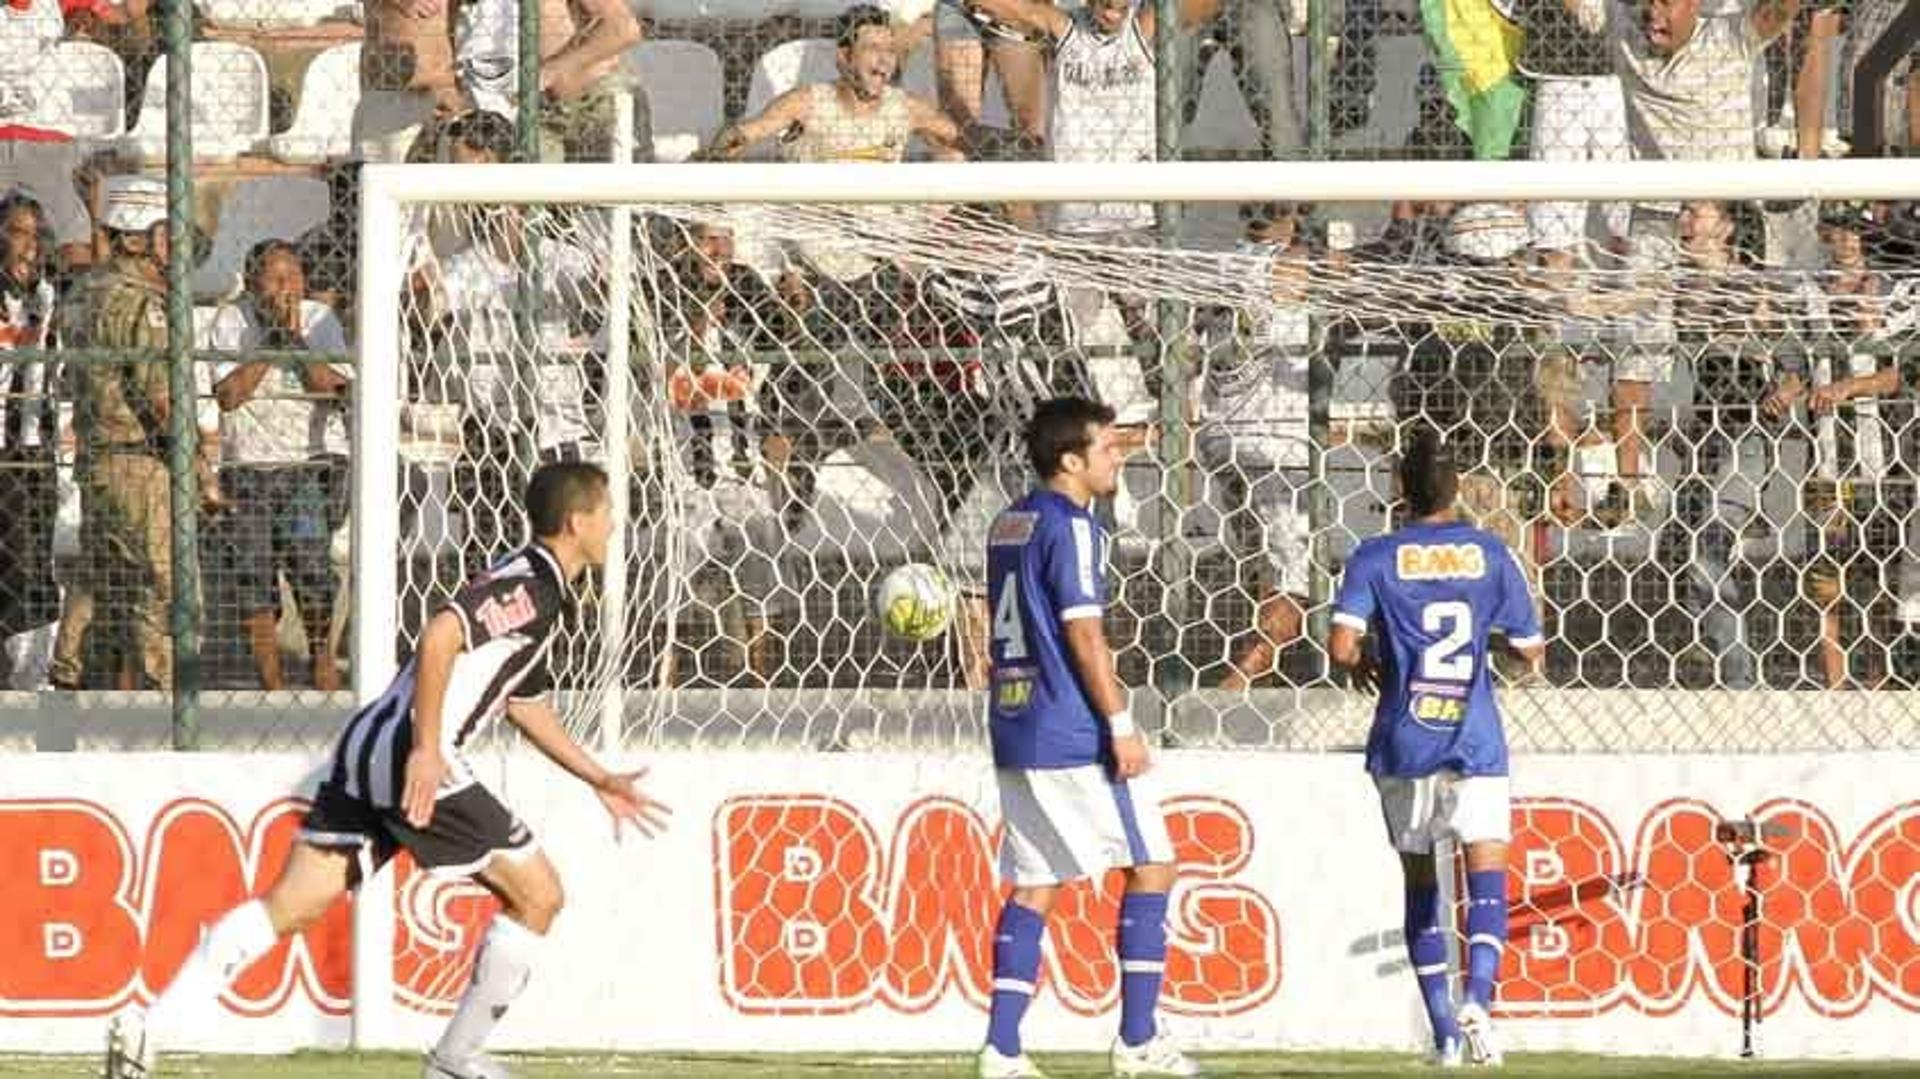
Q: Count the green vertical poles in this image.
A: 4